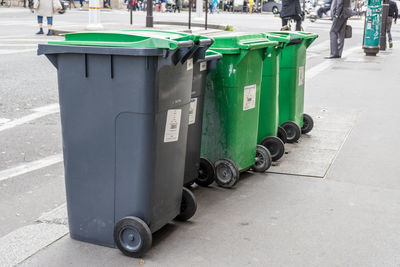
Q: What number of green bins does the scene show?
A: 3